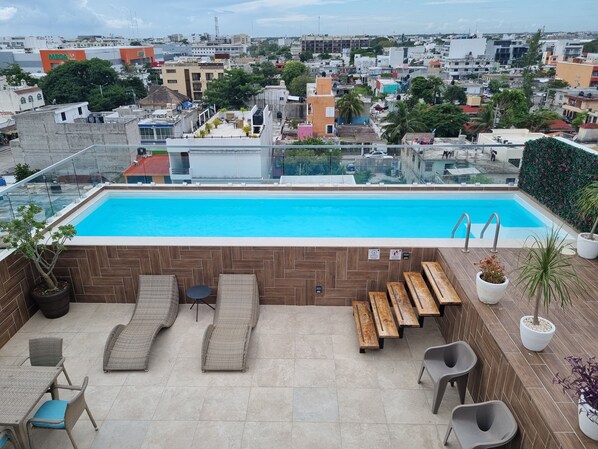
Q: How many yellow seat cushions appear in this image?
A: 0